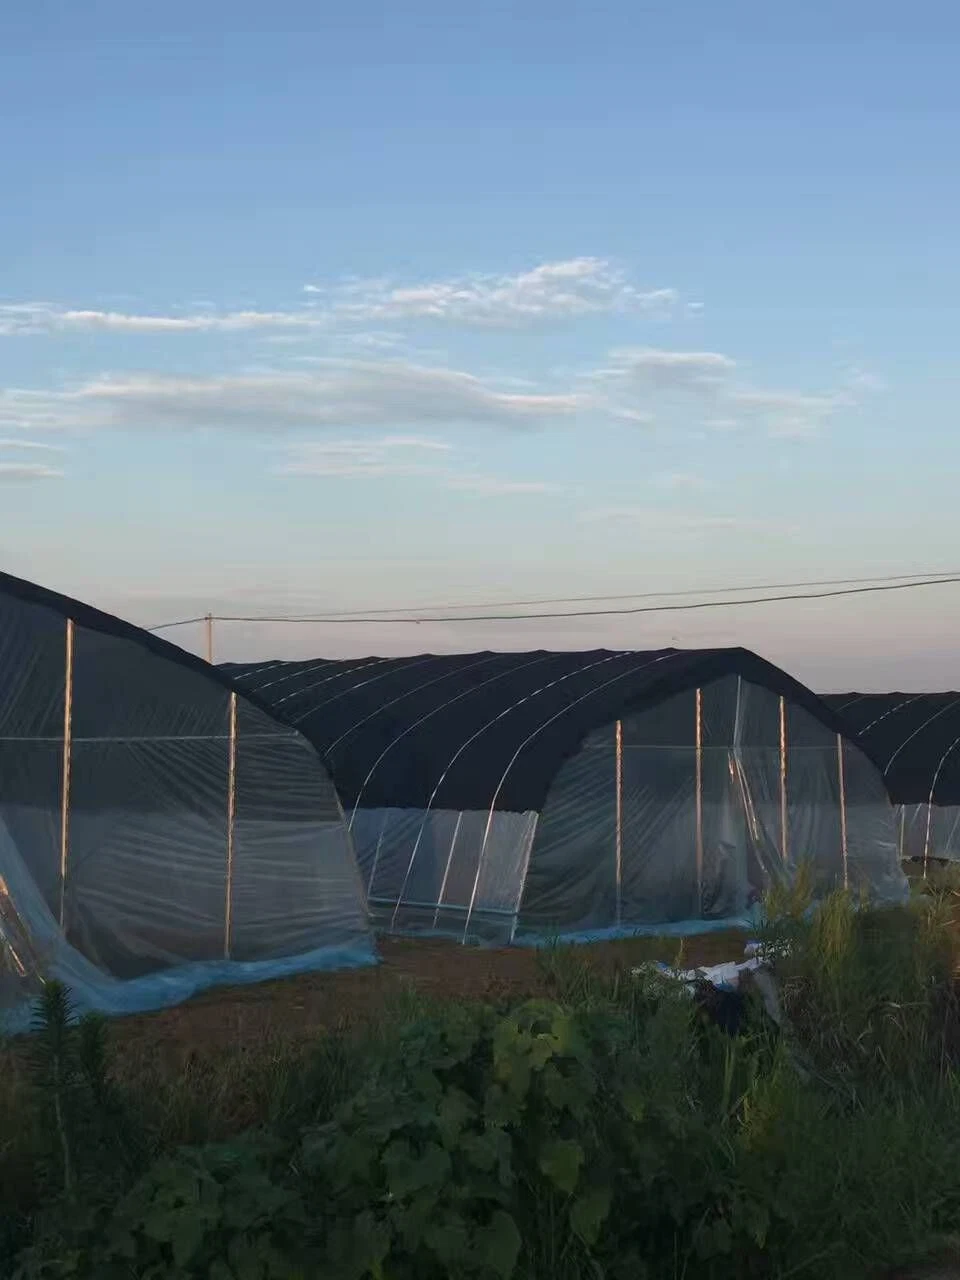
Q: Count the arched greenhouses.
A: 3